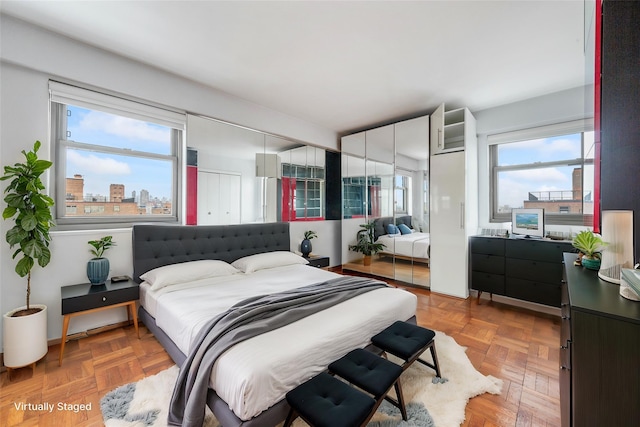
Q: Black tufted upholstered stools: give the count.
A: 3